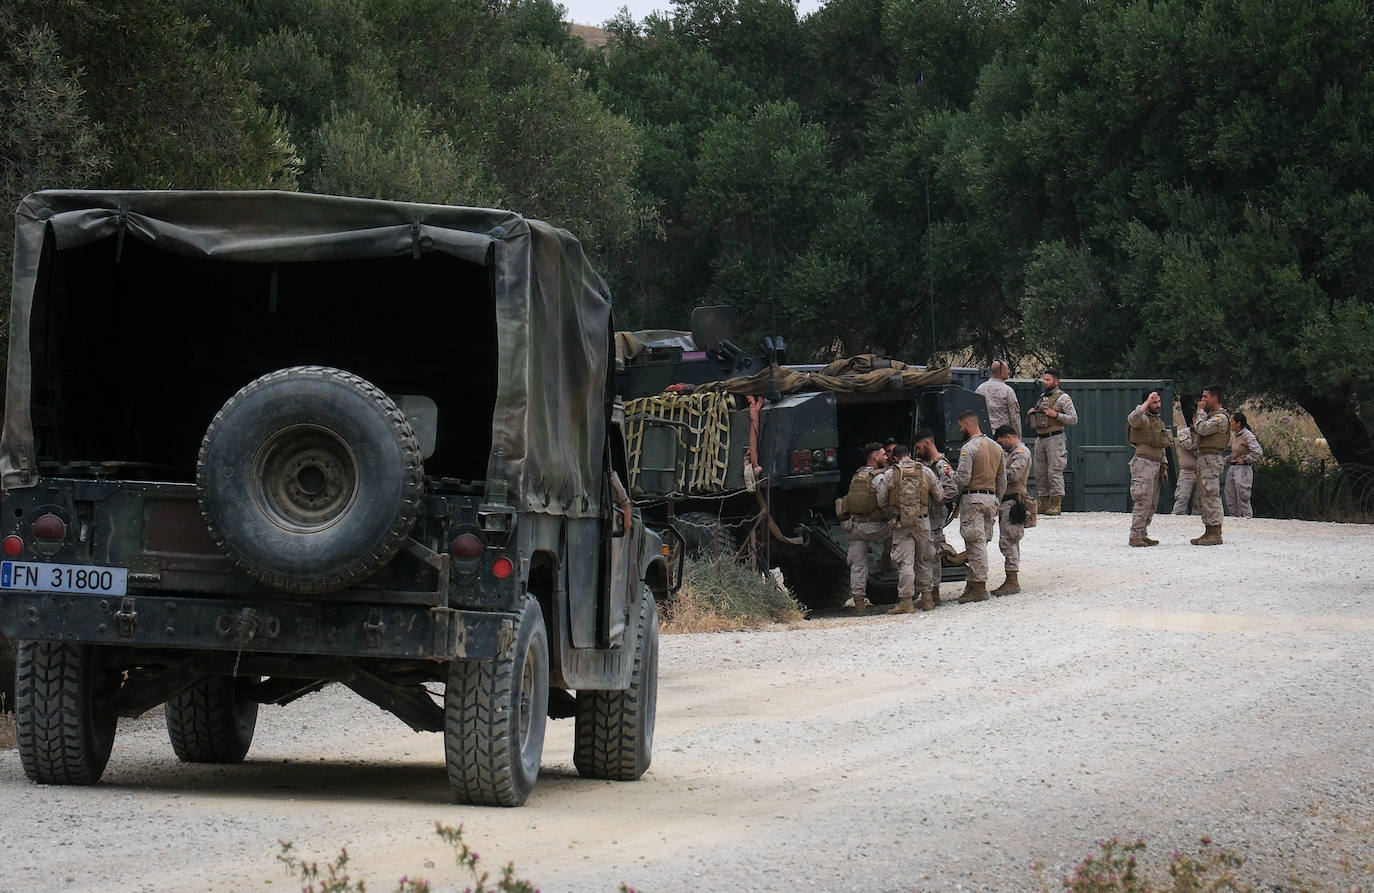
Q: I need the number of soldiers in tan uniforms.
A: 12